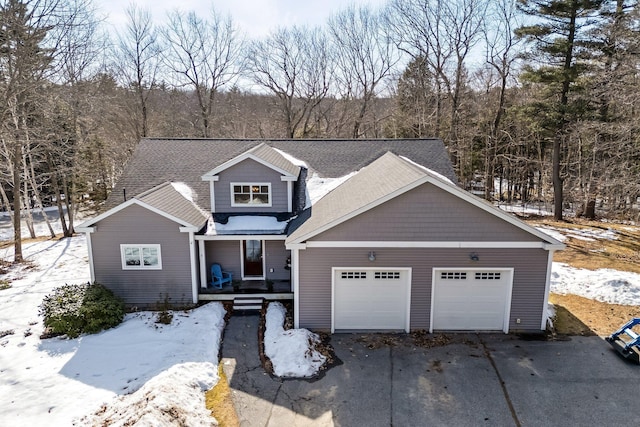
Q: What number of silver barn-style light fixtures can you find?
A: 2